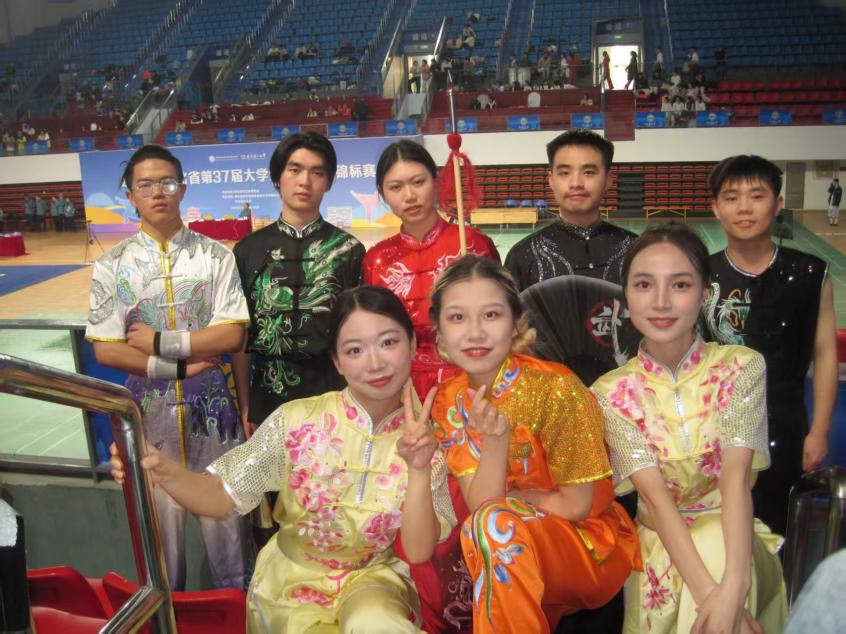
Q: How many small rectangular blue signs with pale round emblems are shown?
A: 15